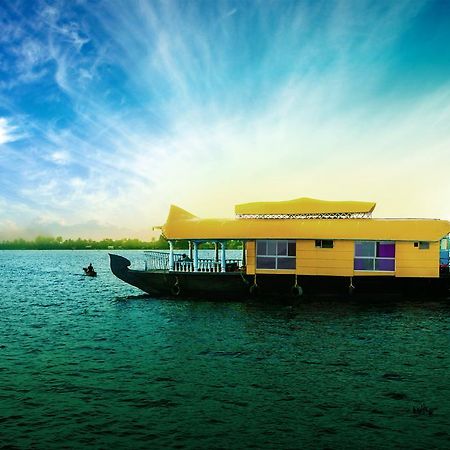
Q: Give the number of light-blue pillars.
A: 3